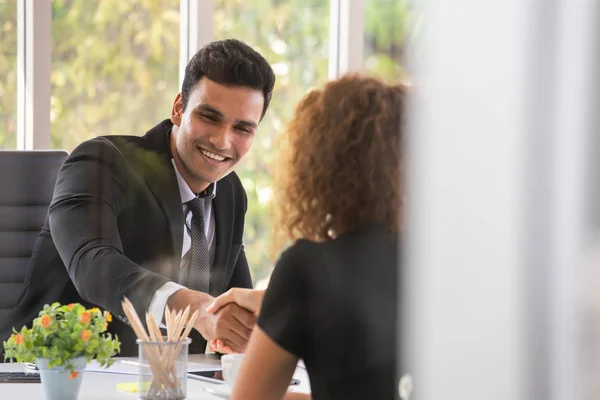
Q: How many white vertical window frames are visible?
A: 3